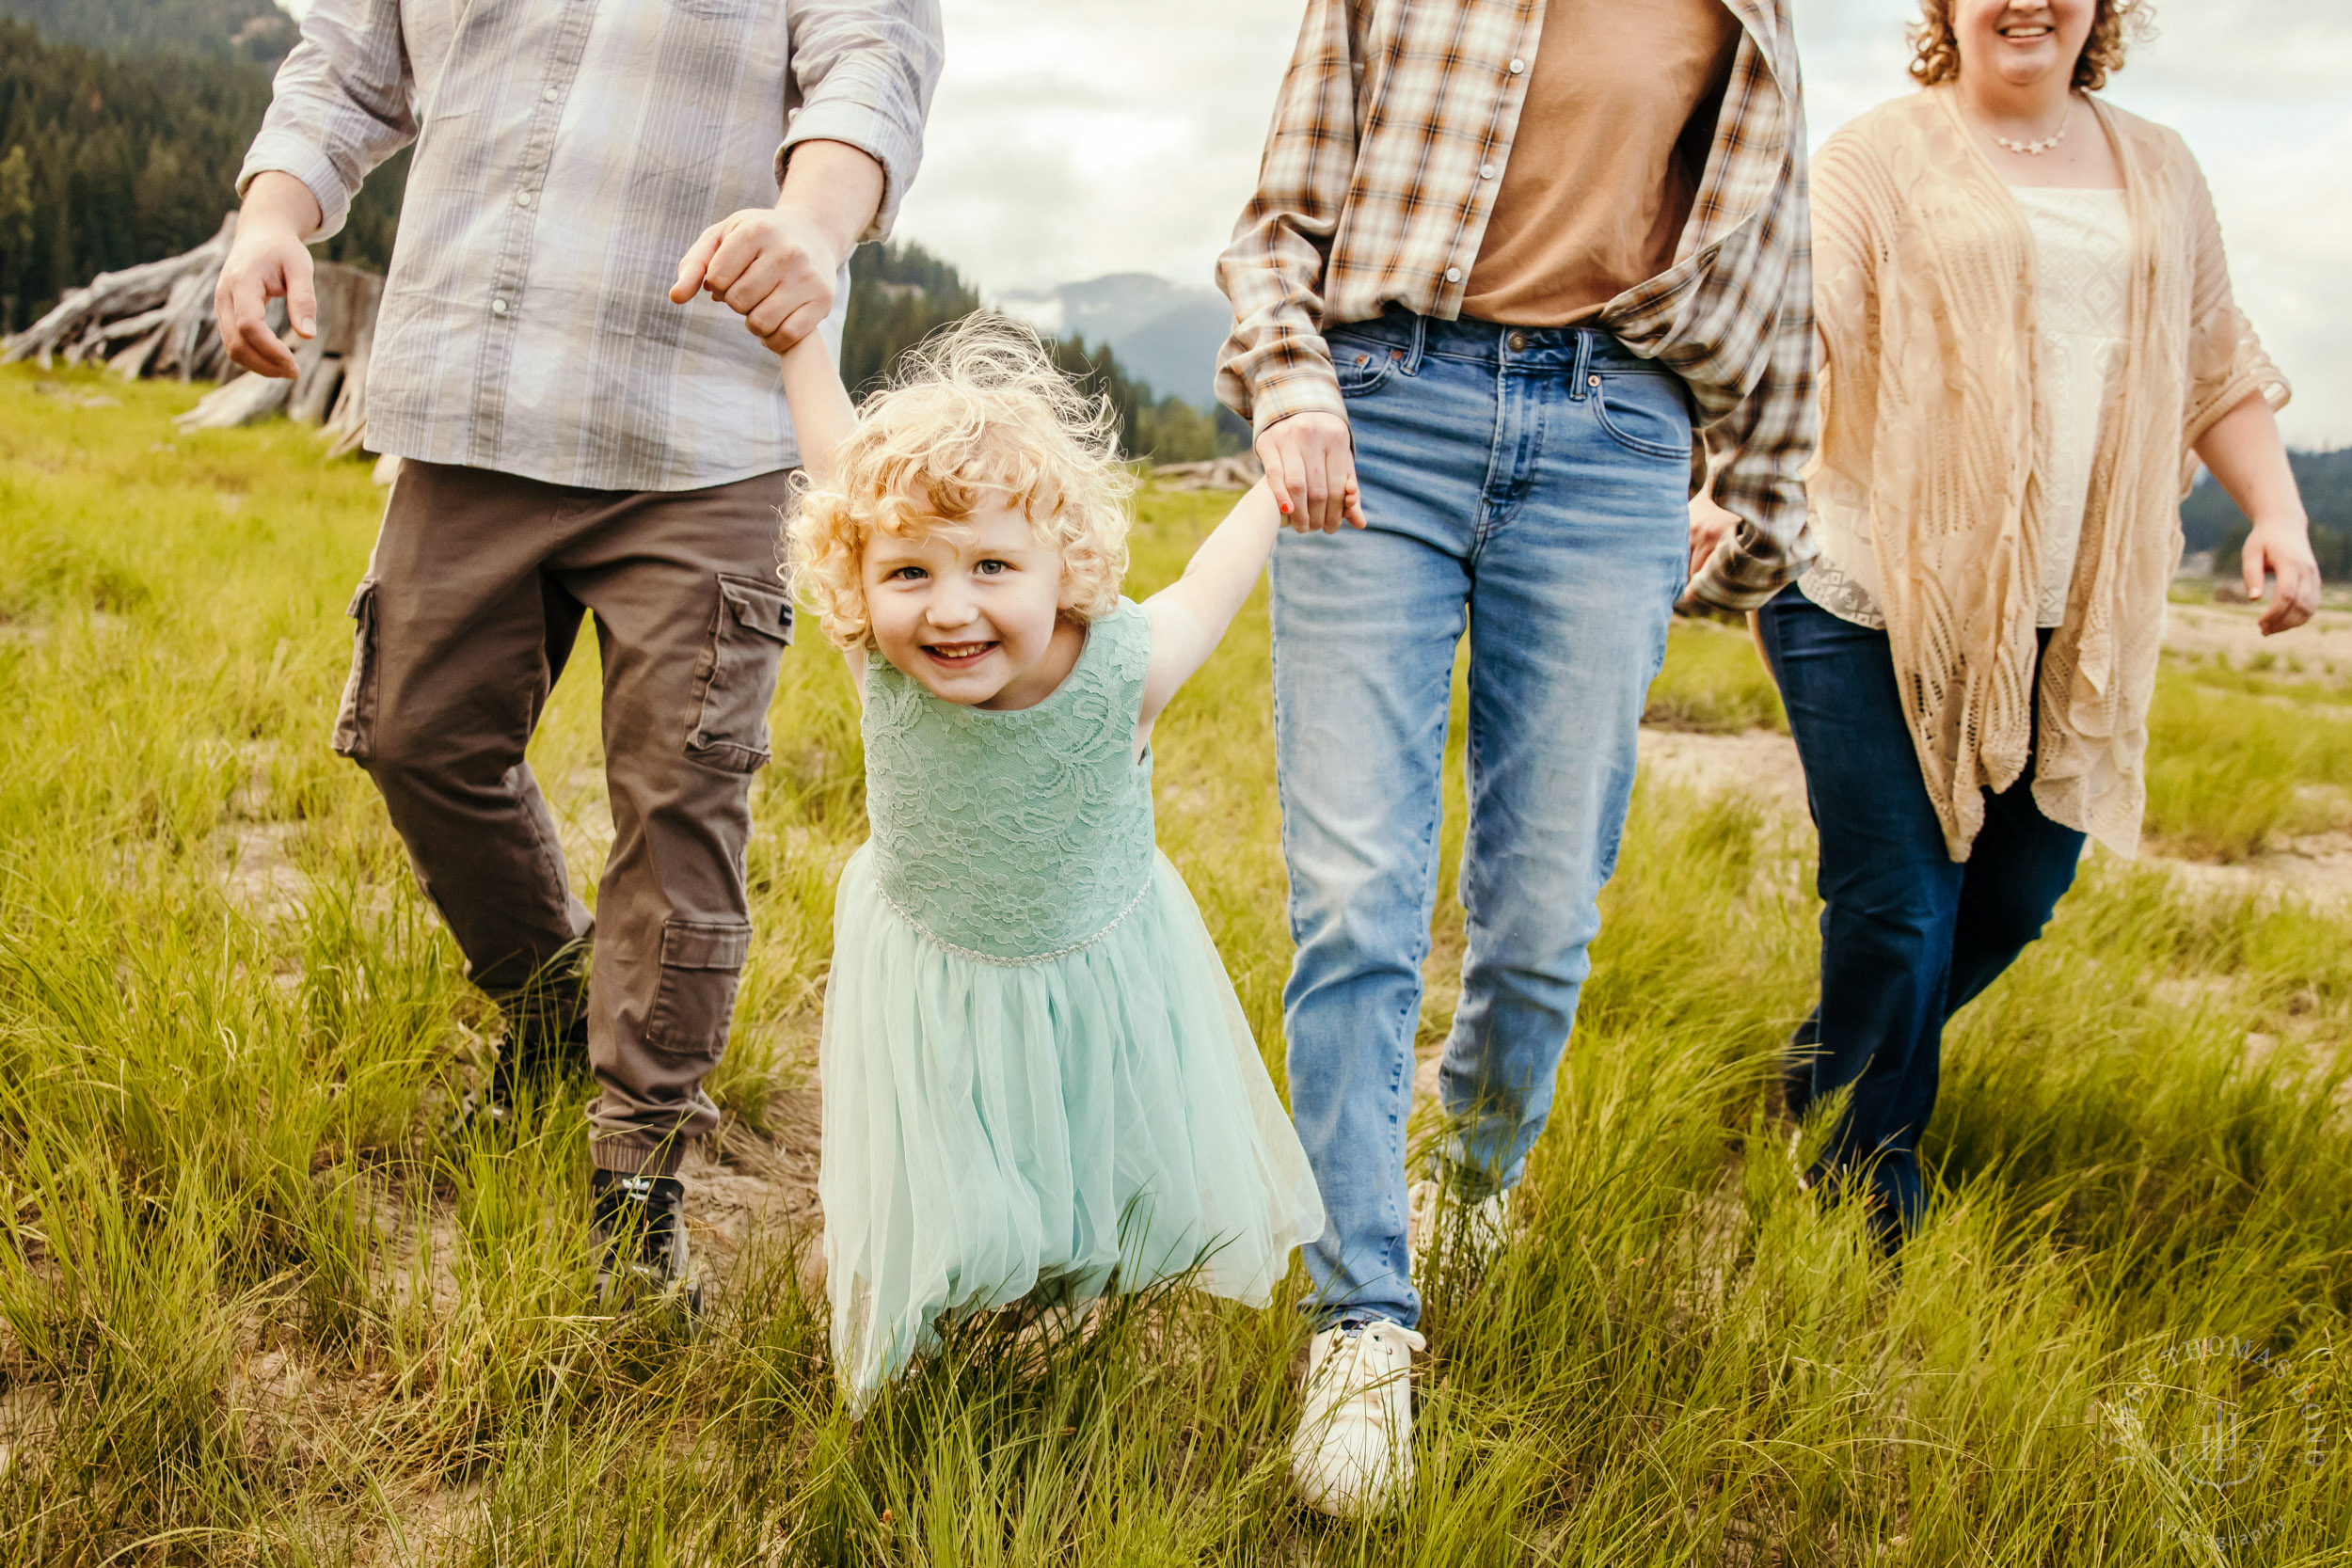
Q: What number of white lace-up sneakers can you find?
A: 2